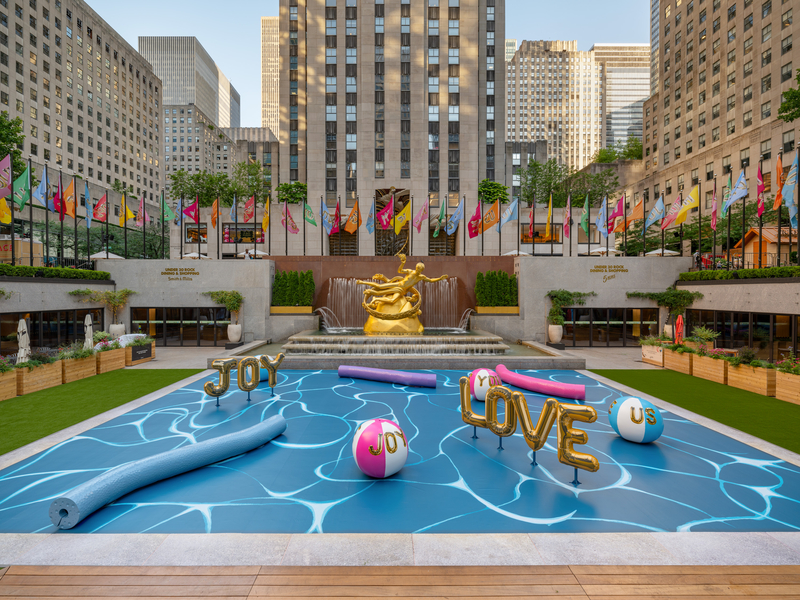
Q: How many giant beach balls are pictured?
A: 4